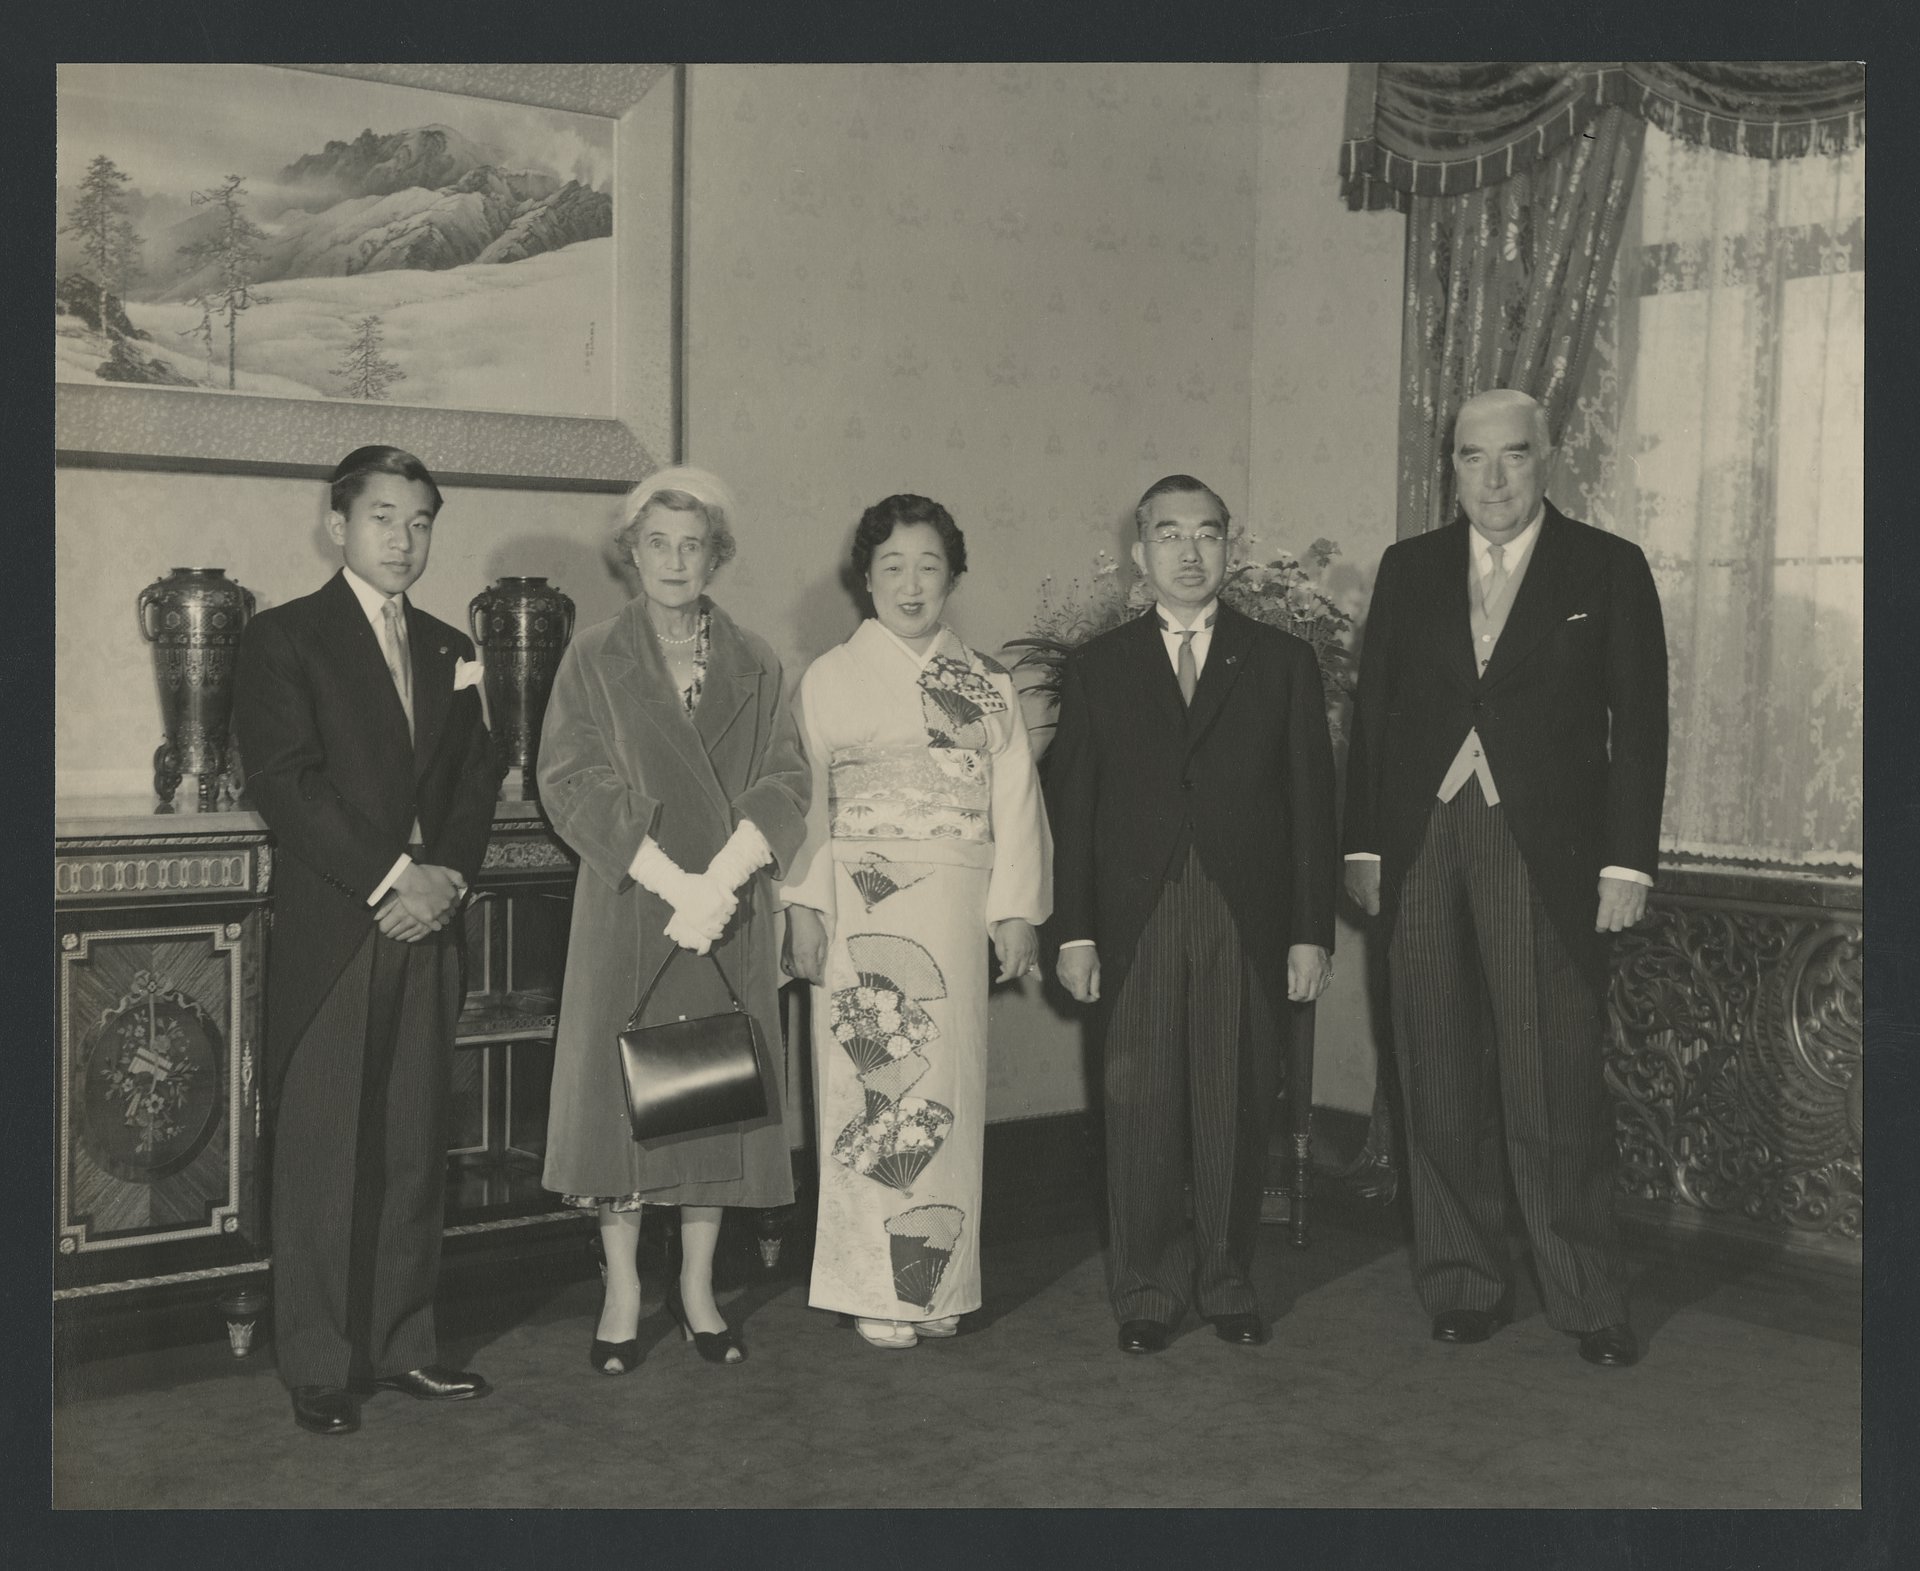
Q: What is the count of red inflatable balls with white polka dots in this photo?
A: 0